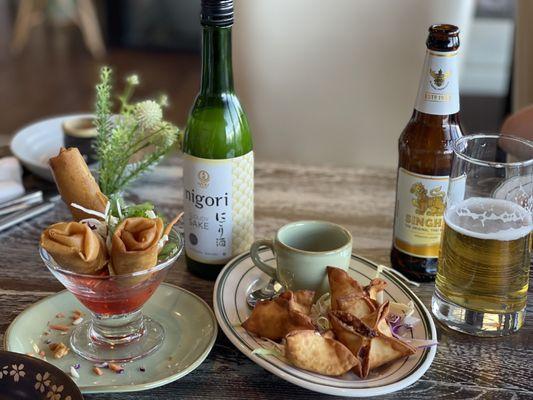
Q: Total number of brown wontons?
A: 4